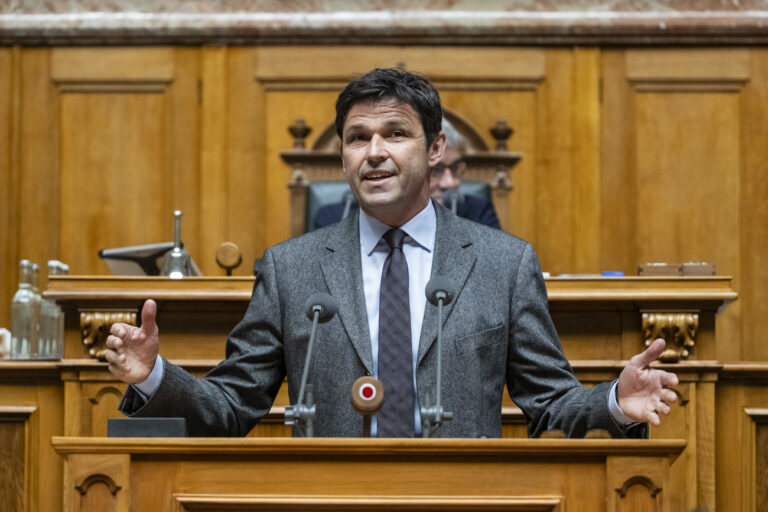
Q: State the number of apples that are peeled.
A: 0